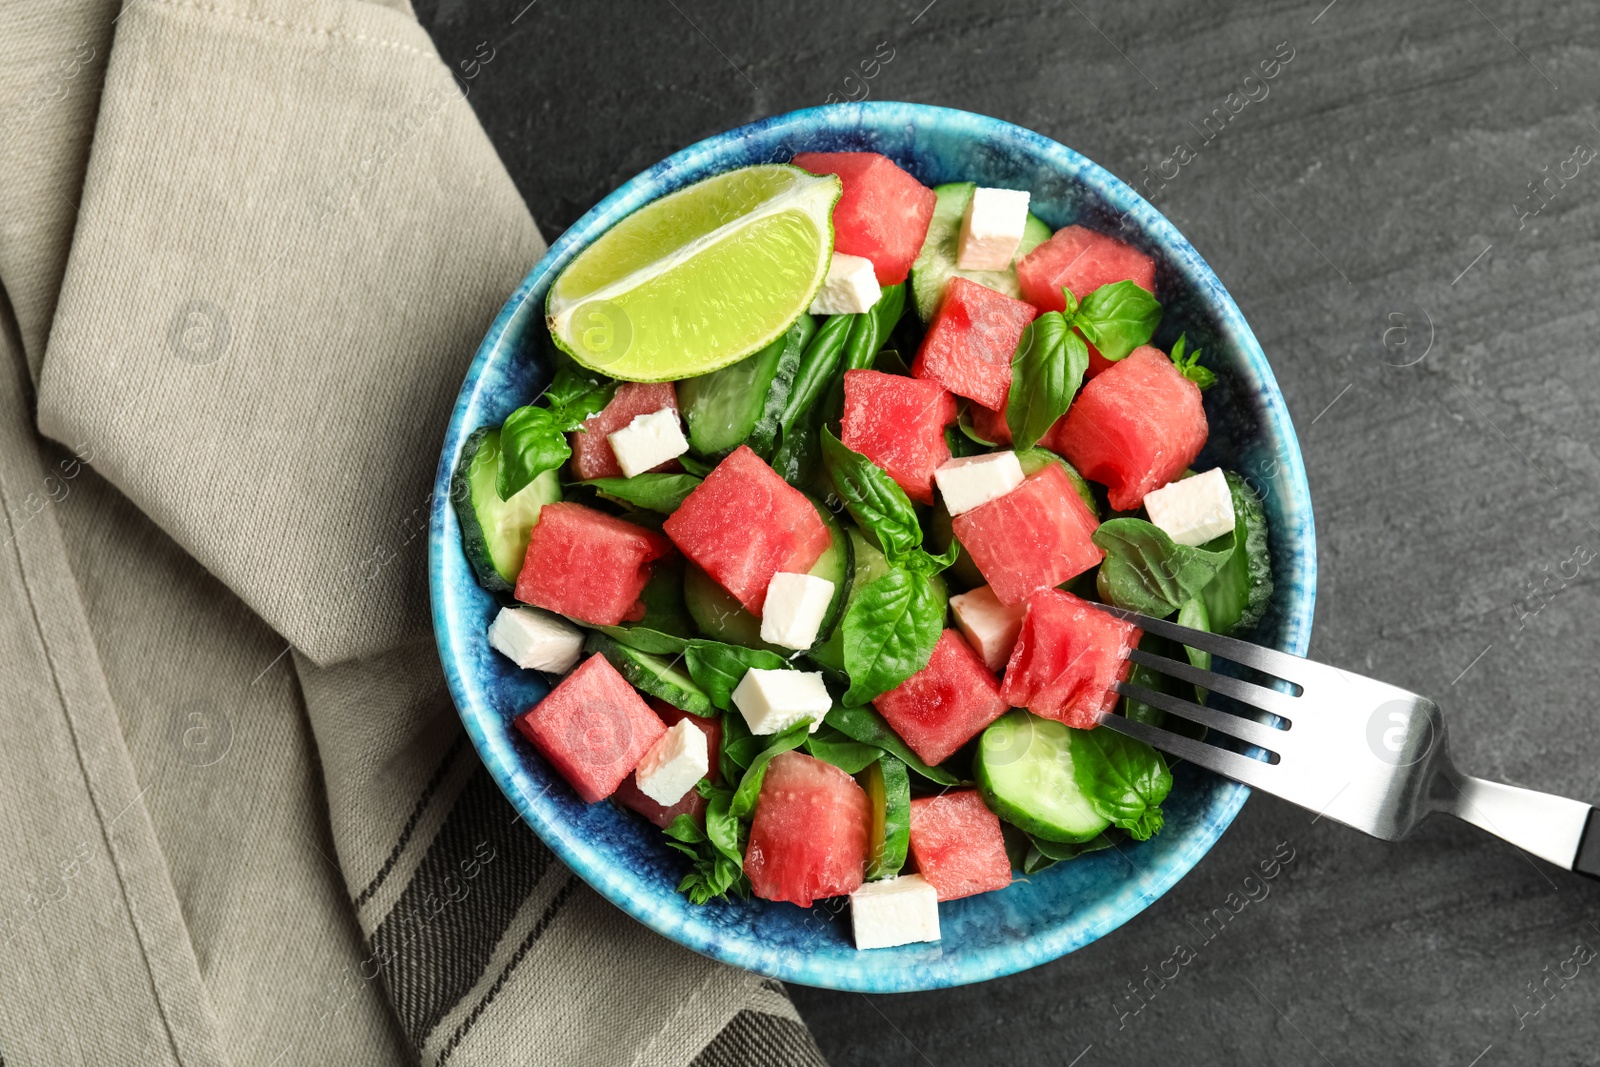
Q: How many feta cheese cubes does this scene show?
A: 11